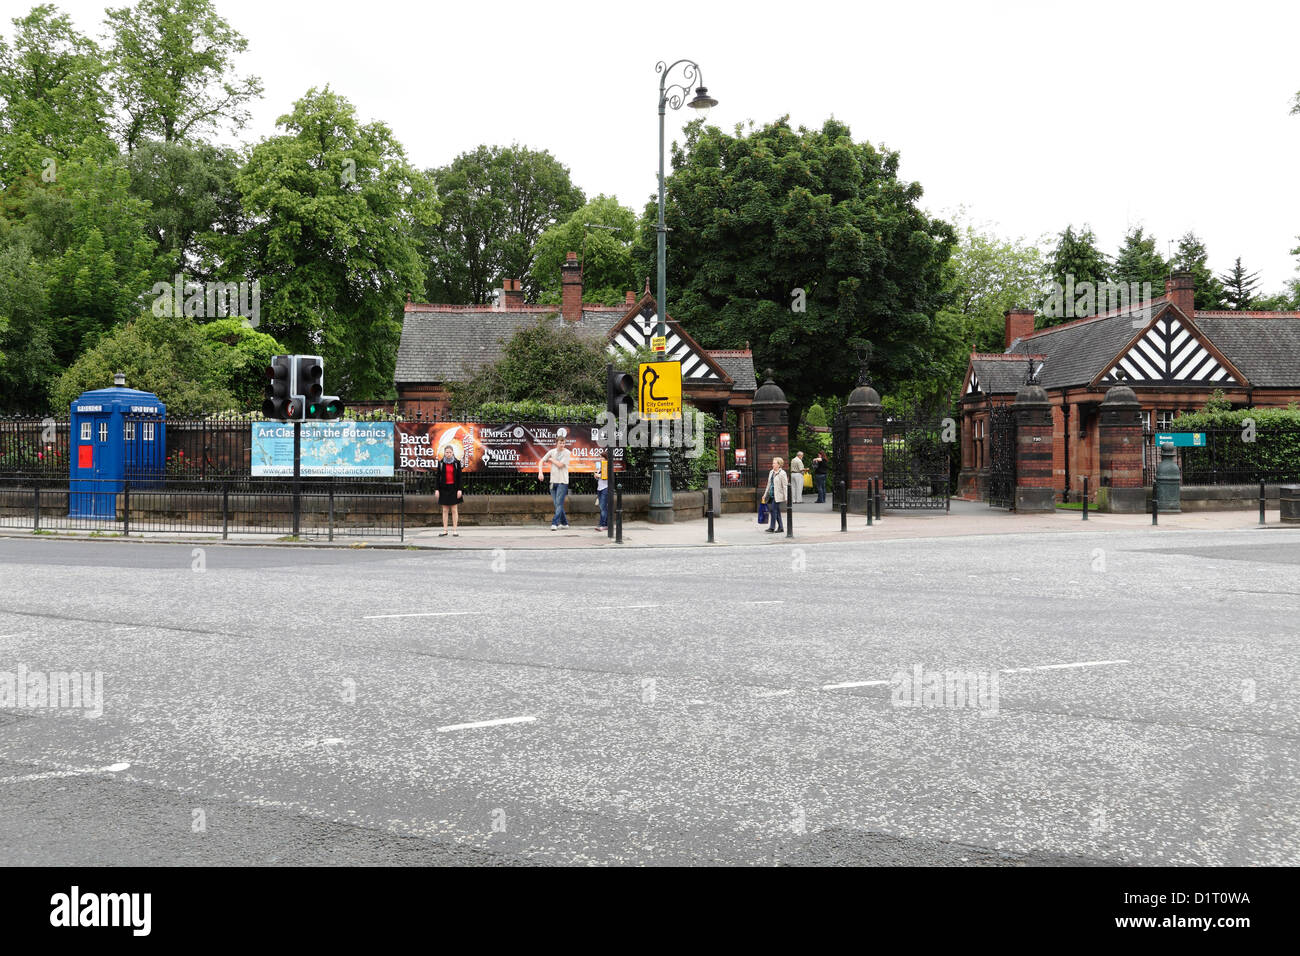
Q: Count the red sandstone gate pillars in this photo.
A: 4